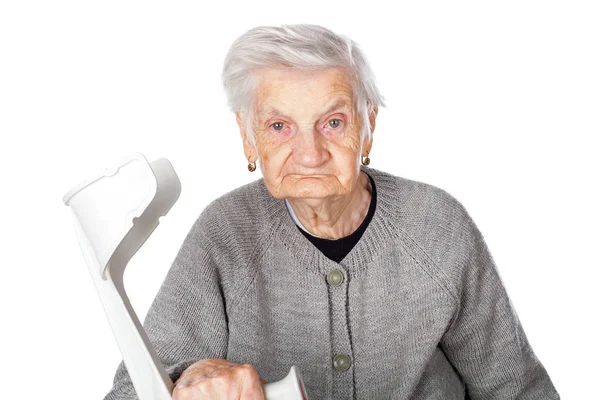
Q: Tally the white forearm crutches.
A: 1